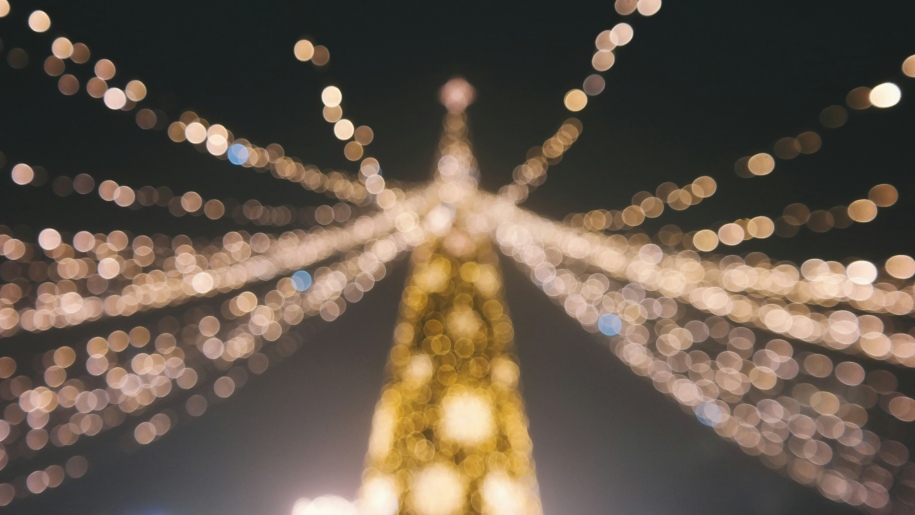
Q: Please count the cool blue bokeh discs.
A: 4